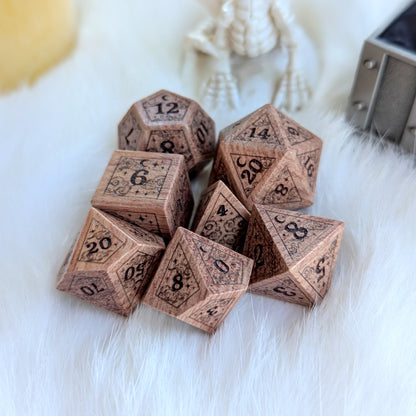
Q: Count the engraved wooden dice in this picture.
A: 7